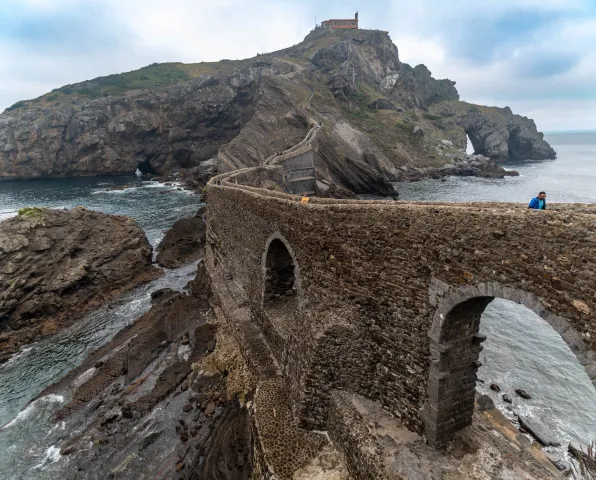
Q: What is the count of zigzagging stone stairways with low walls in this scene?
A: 1